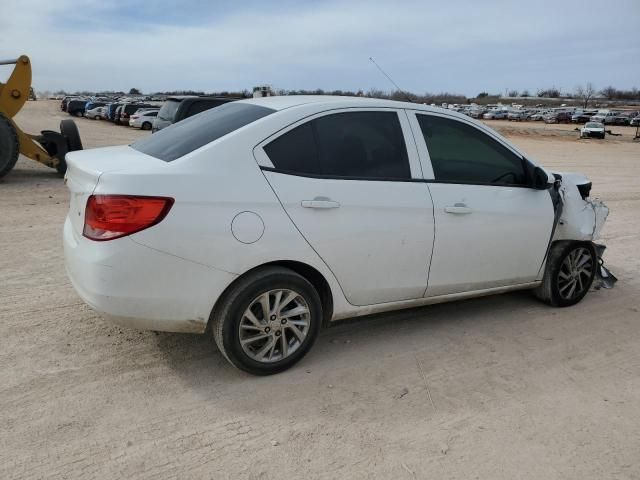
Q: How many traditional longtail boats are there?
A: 0